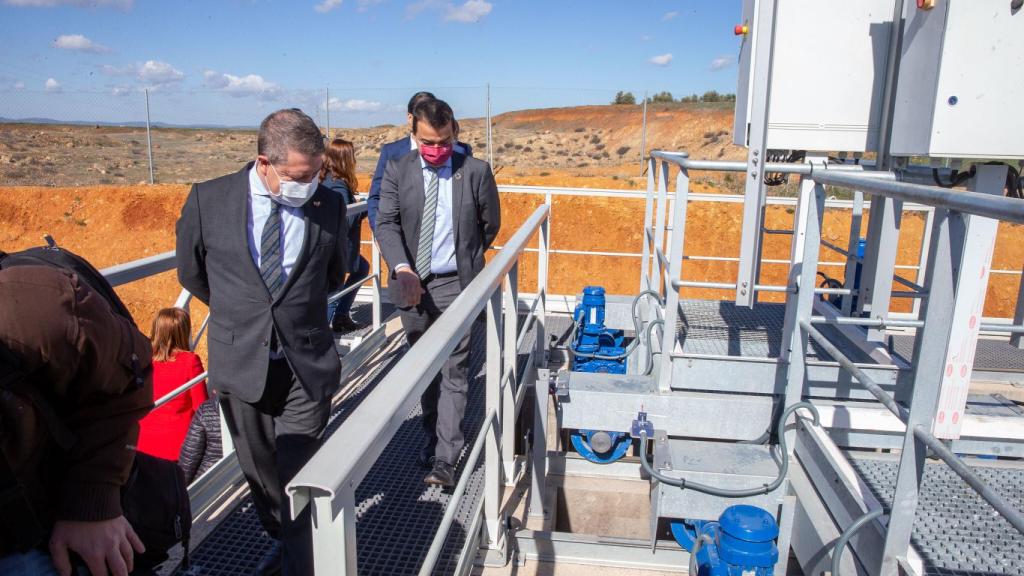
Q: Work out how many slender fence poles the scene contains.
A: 4